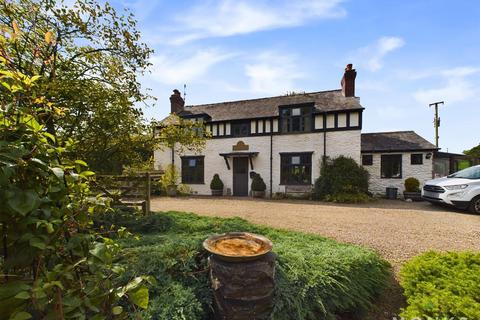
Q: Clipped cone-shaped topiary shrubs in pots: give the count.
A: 2